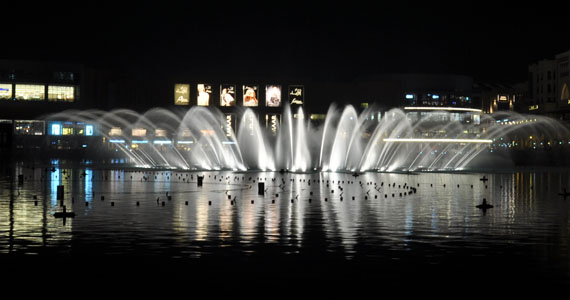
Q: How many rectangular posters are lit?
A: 6